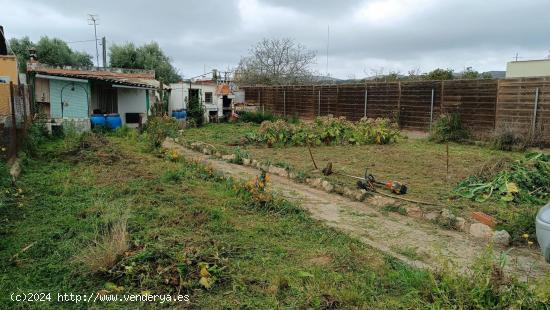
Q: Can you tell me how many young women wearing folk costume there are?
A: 0